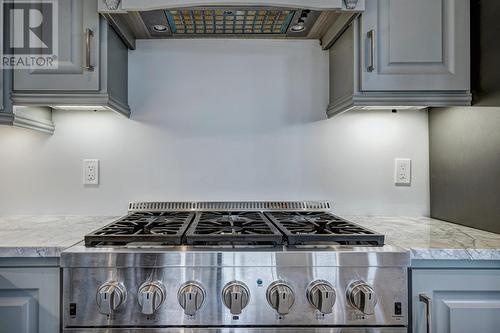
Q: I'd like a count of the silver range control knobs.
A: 7